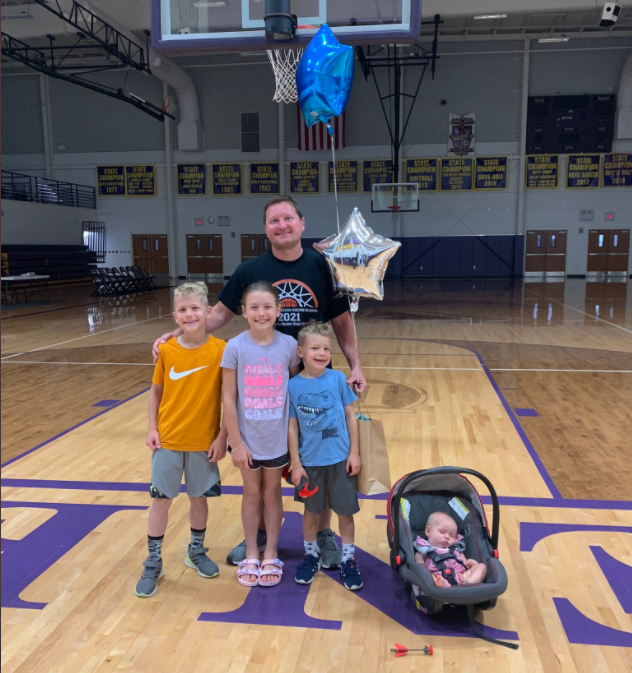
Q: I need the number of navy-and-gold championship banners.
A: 14